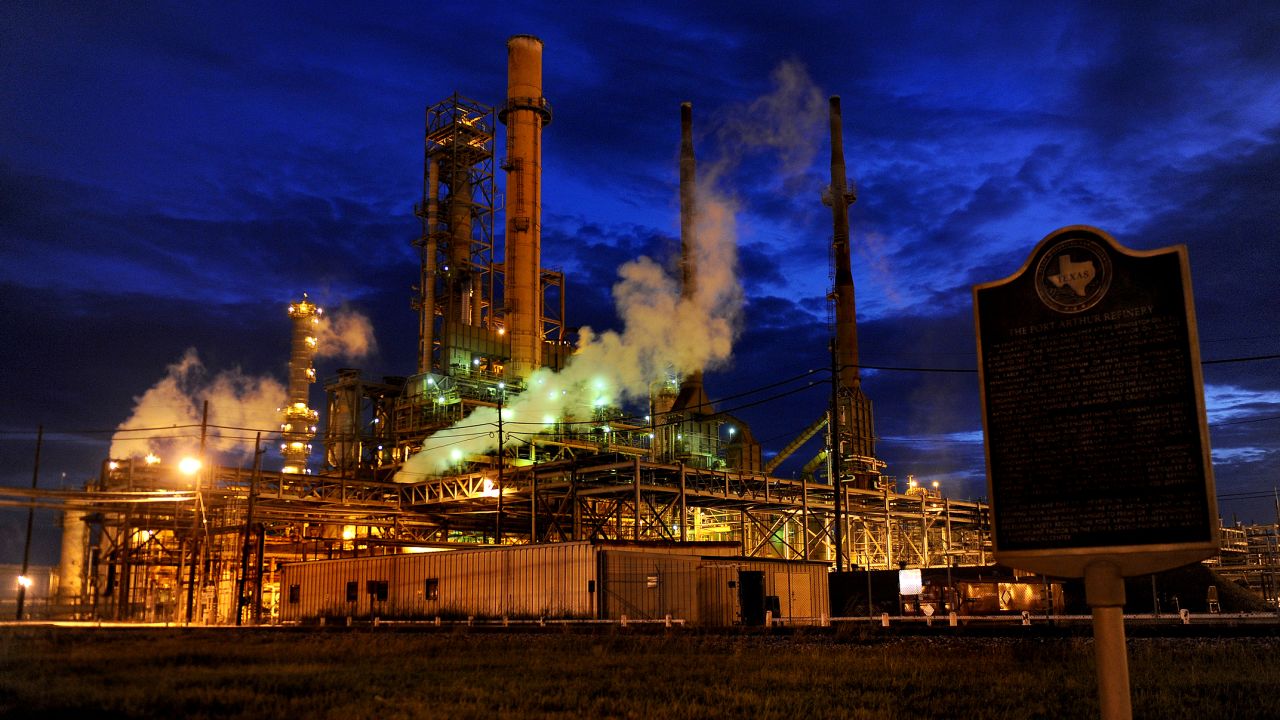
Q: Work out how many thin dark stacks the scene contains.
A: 2